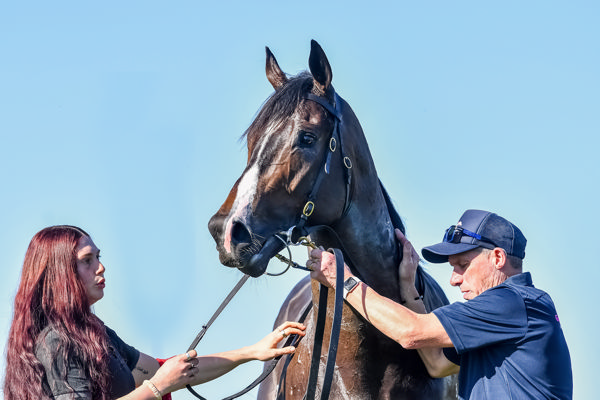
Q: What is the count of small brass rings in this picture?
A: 3